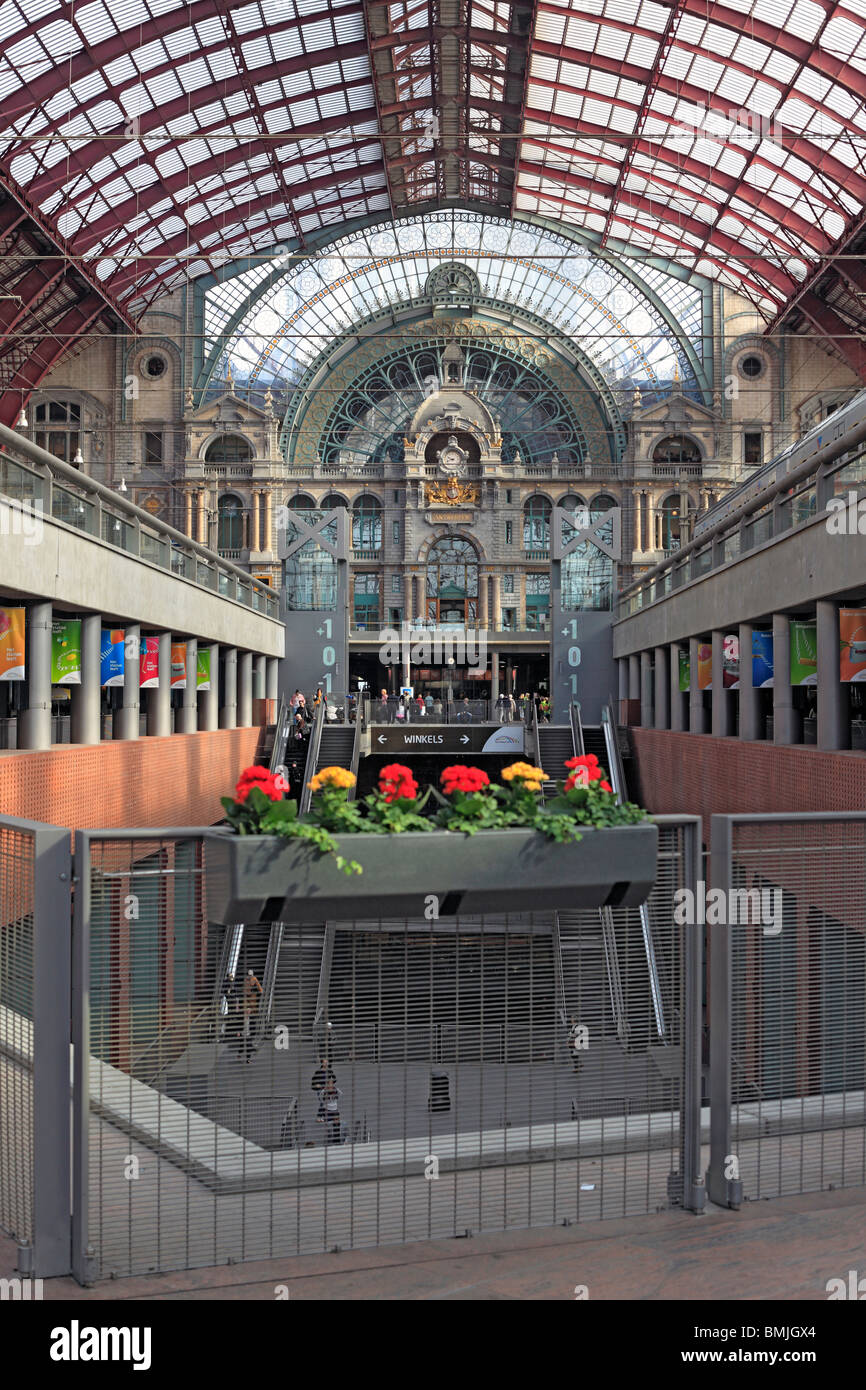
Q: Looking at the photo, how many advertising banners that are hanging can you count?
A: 12